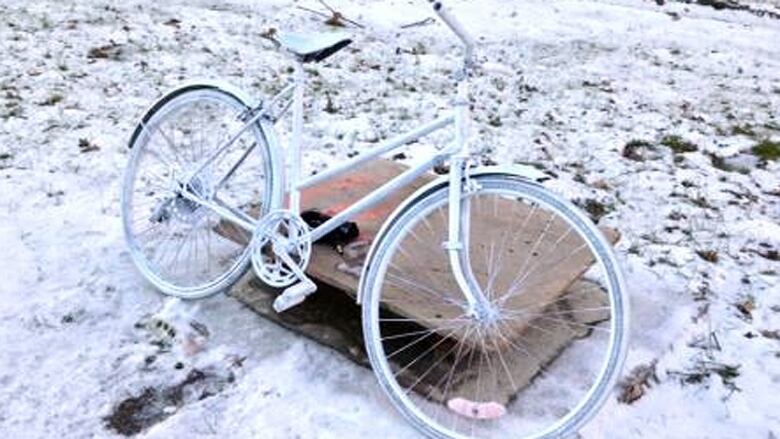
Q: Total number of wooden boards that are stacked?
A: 2